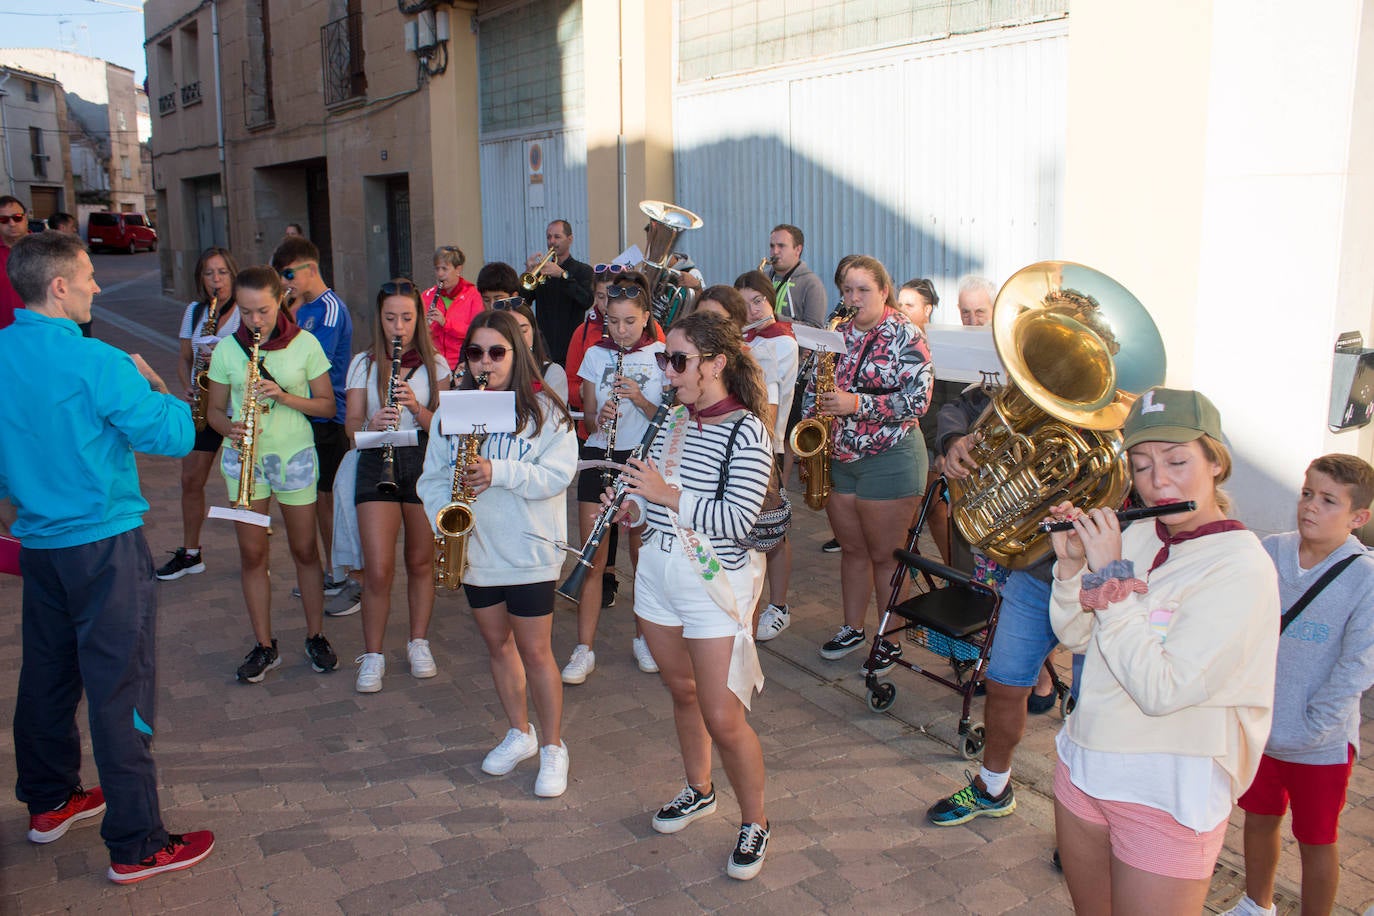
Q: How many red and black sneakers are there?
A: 2